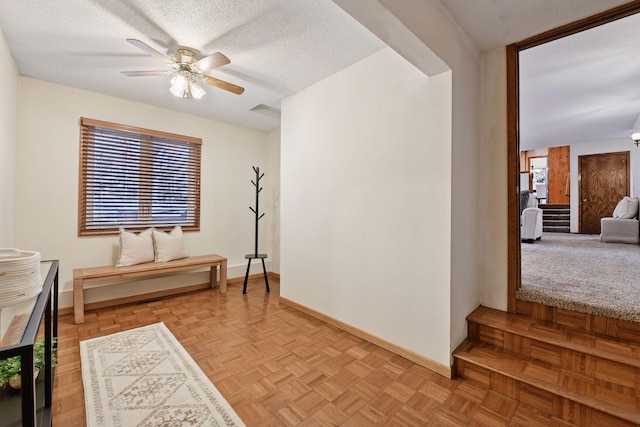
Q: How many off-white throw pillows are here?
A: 2